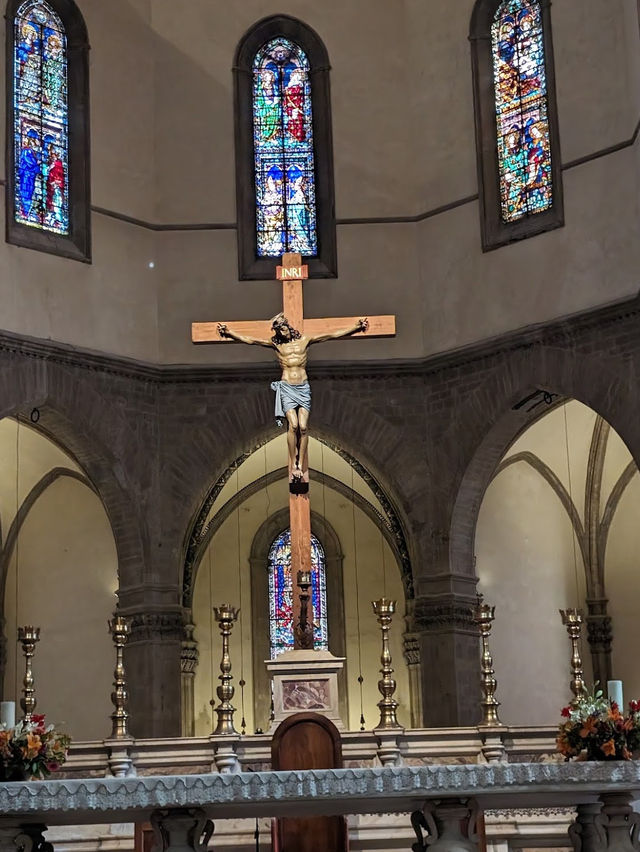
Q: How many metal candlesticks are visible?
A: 6